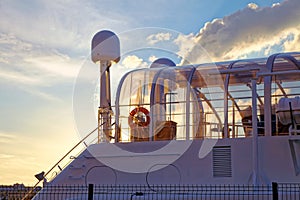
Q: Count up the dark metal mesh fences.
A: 1